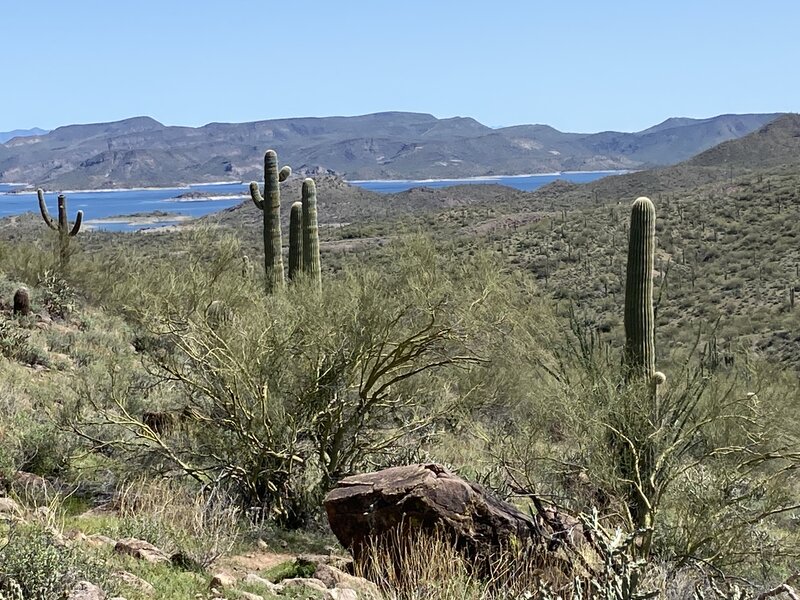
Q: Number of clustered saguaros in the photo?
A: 3